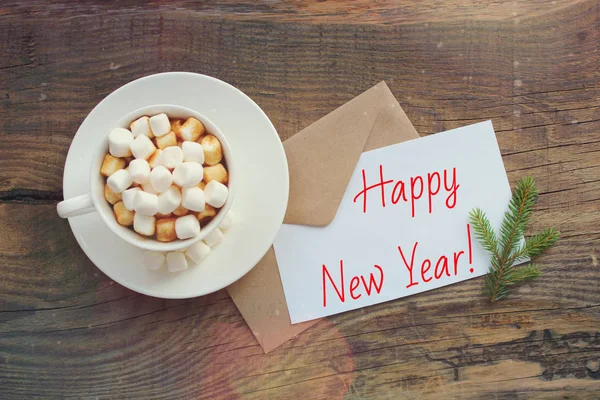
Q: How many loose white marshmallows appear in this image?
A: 5